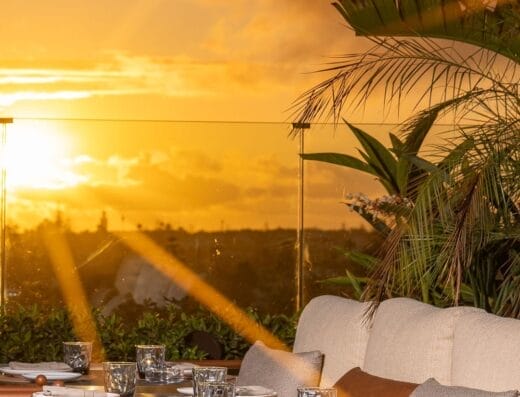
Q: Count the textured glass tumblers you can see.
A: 6